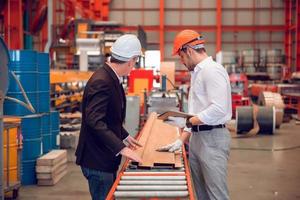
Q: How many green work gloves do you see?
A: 0